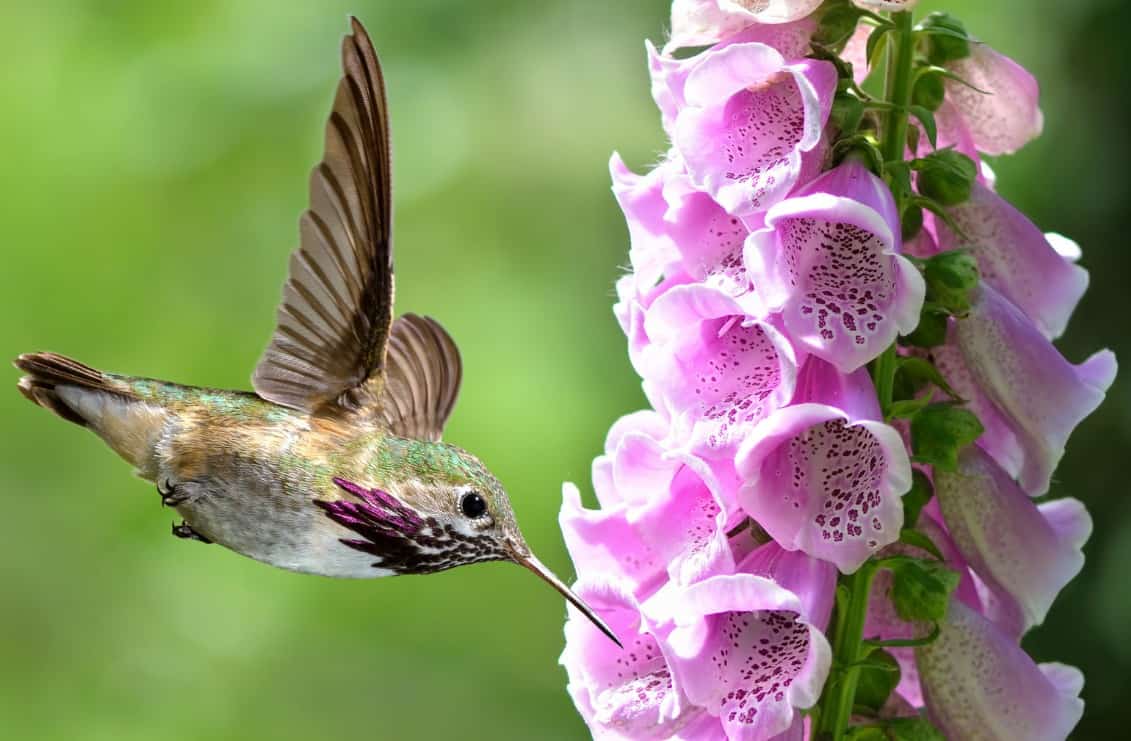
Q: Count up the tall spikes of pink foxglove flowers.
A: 1